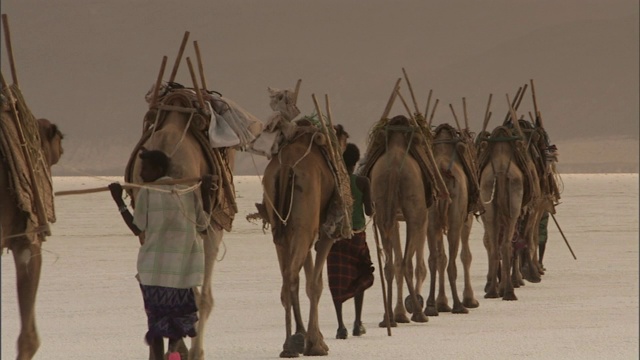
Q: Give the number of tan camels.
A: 7